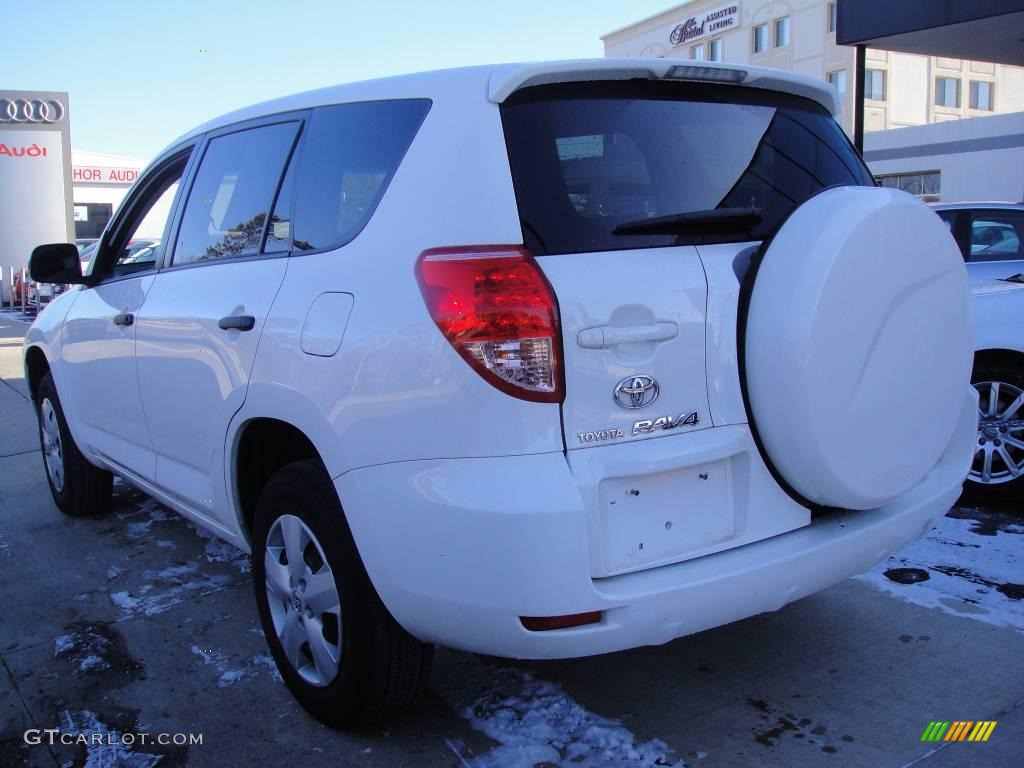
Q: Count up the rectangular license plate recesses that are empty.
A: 1